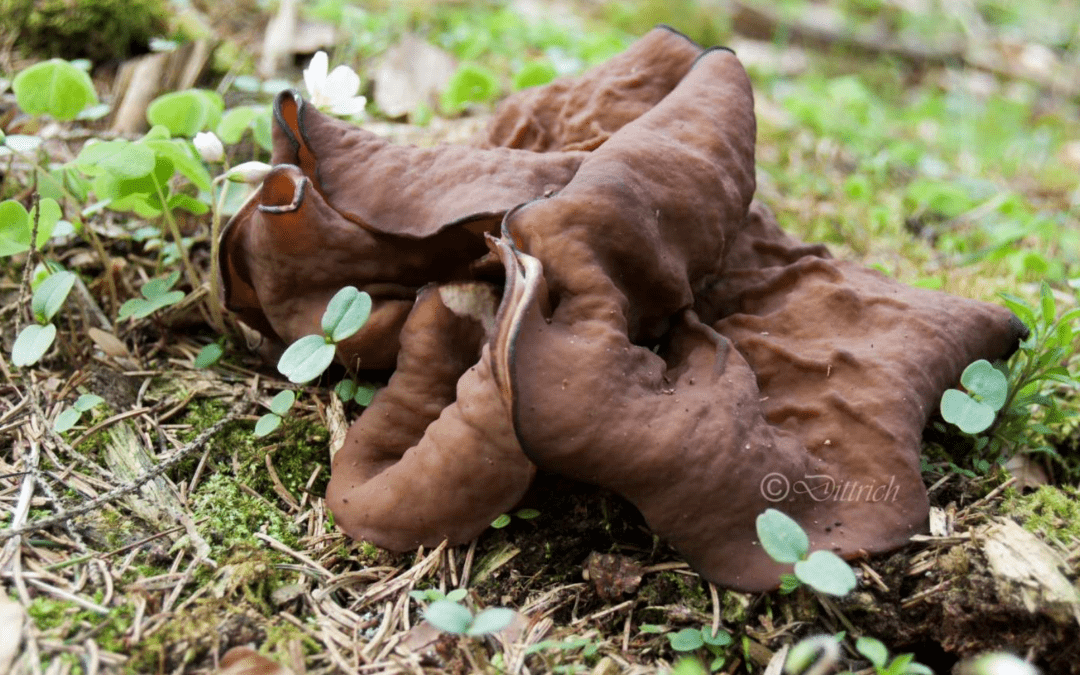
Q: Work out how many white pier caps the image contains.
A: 0